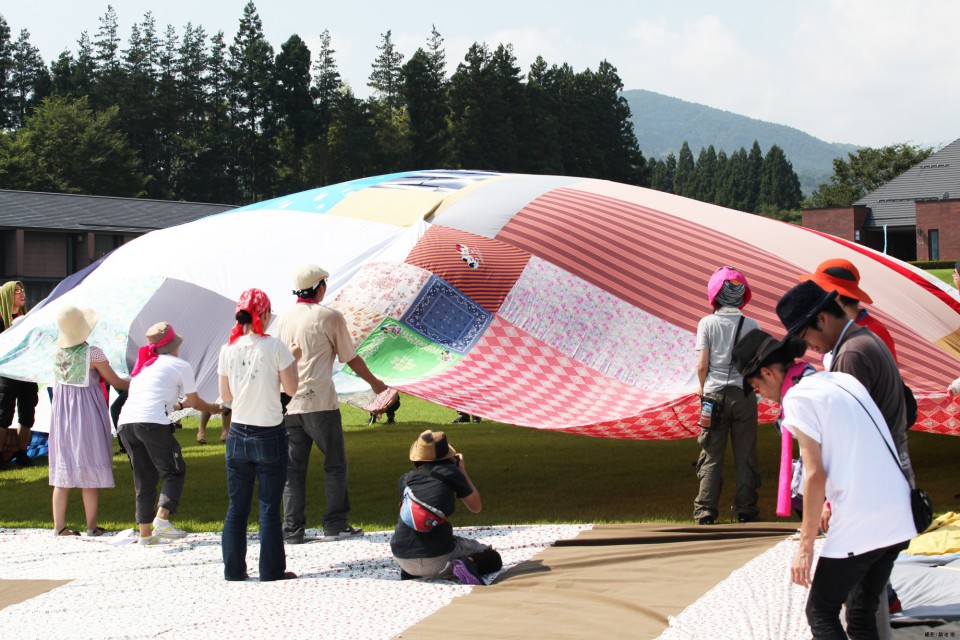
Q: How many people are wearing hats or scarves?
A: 10